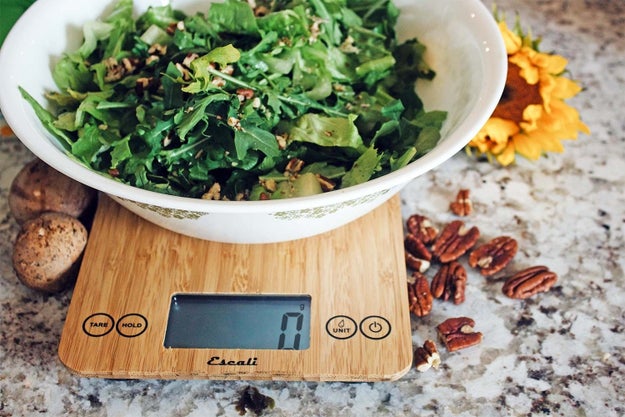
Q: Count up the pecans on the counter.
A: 10